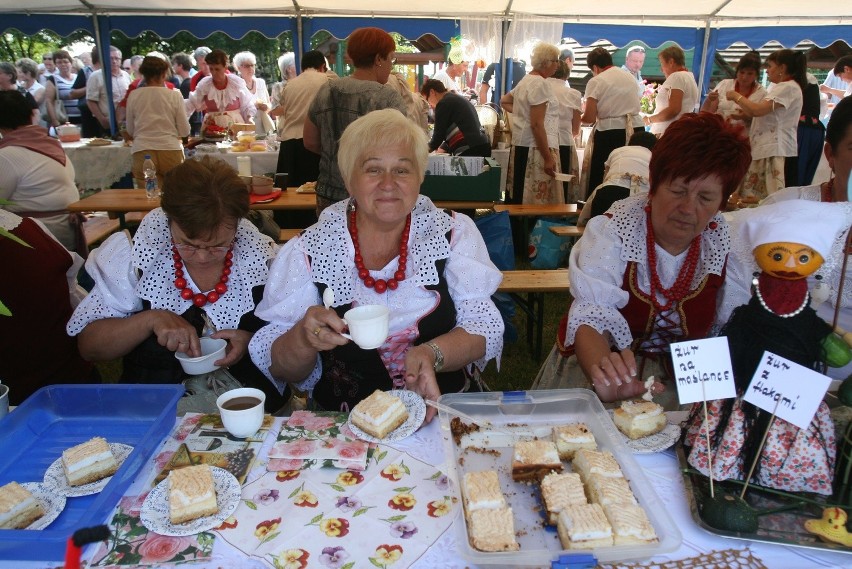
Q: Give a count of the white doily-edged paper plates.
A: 5